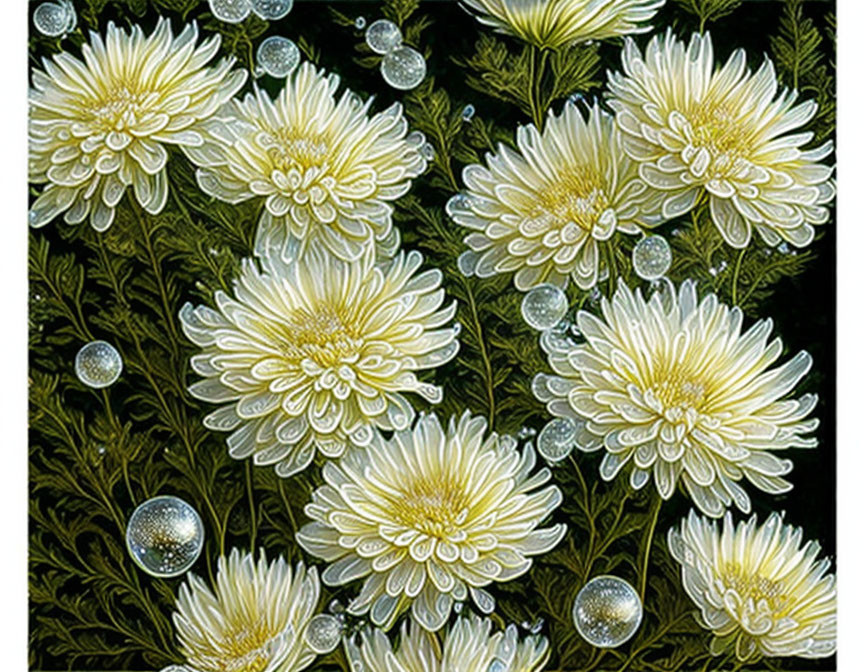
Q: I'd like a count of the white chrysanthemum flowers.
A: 11